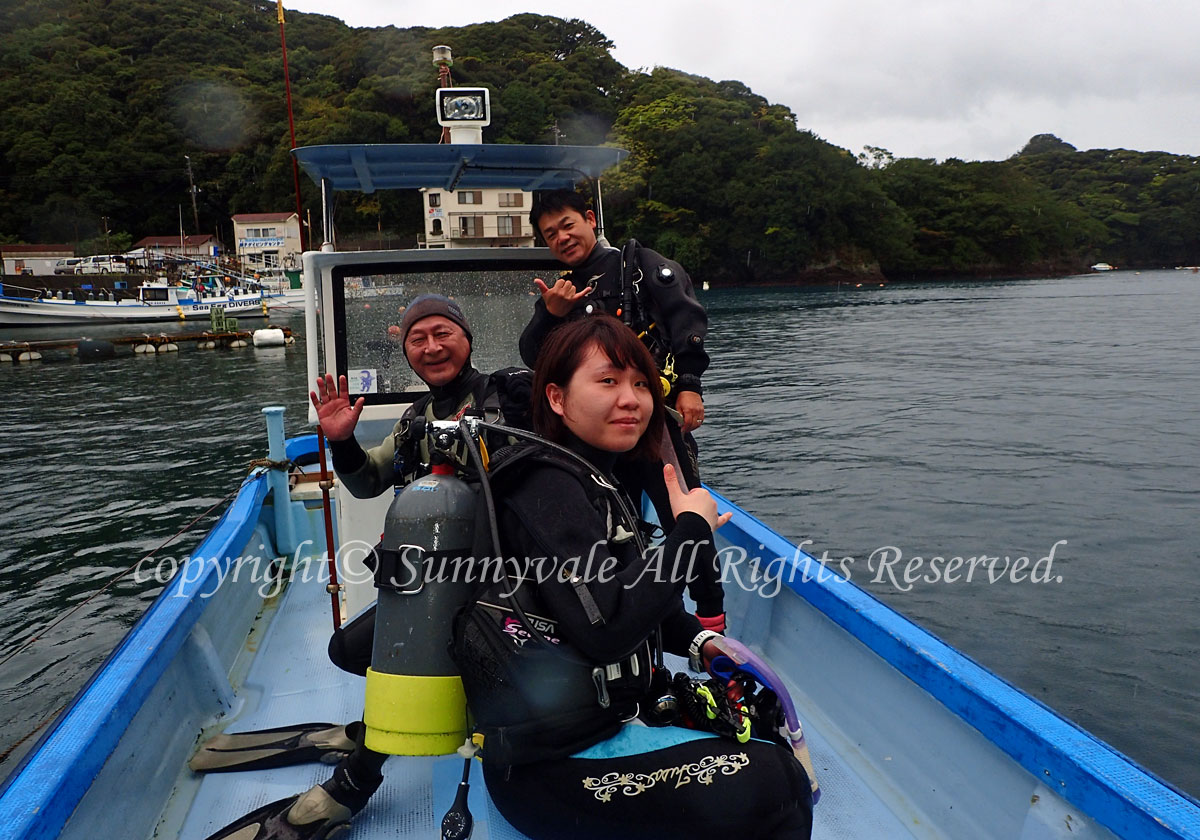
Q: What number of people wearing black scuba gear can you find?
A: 3